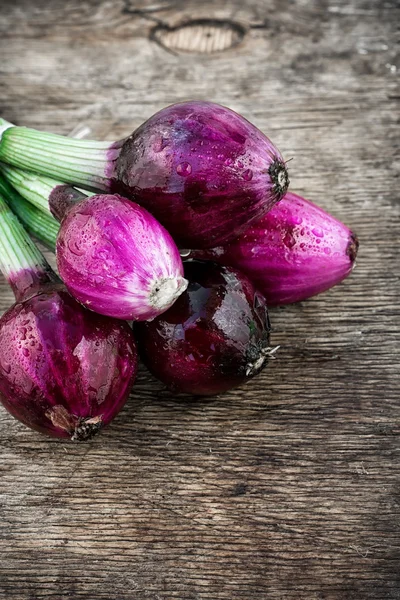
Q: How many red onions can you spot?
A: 5